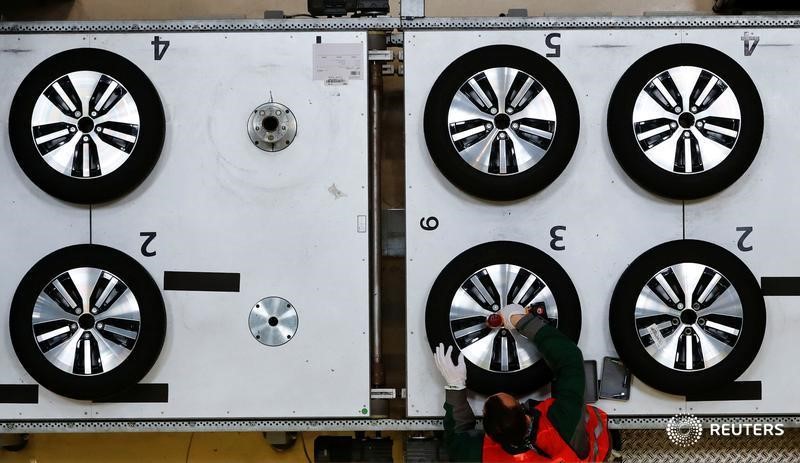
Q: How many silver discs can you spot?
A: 2